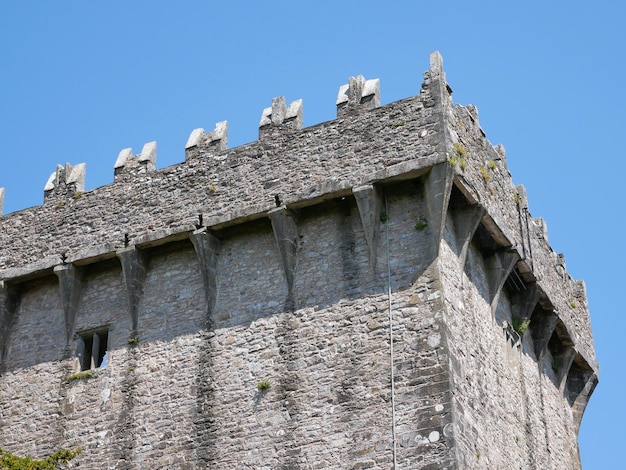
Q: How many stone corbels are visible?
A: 13